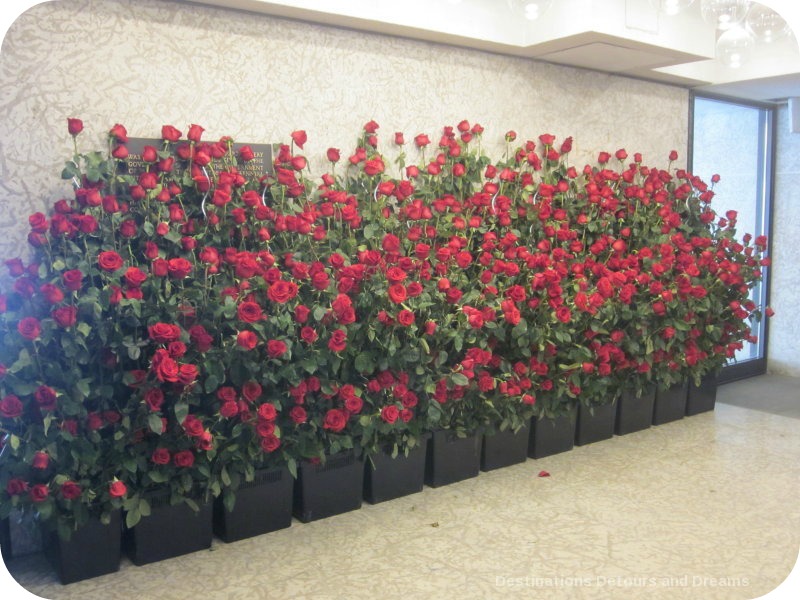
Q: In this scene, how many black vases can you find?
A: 12